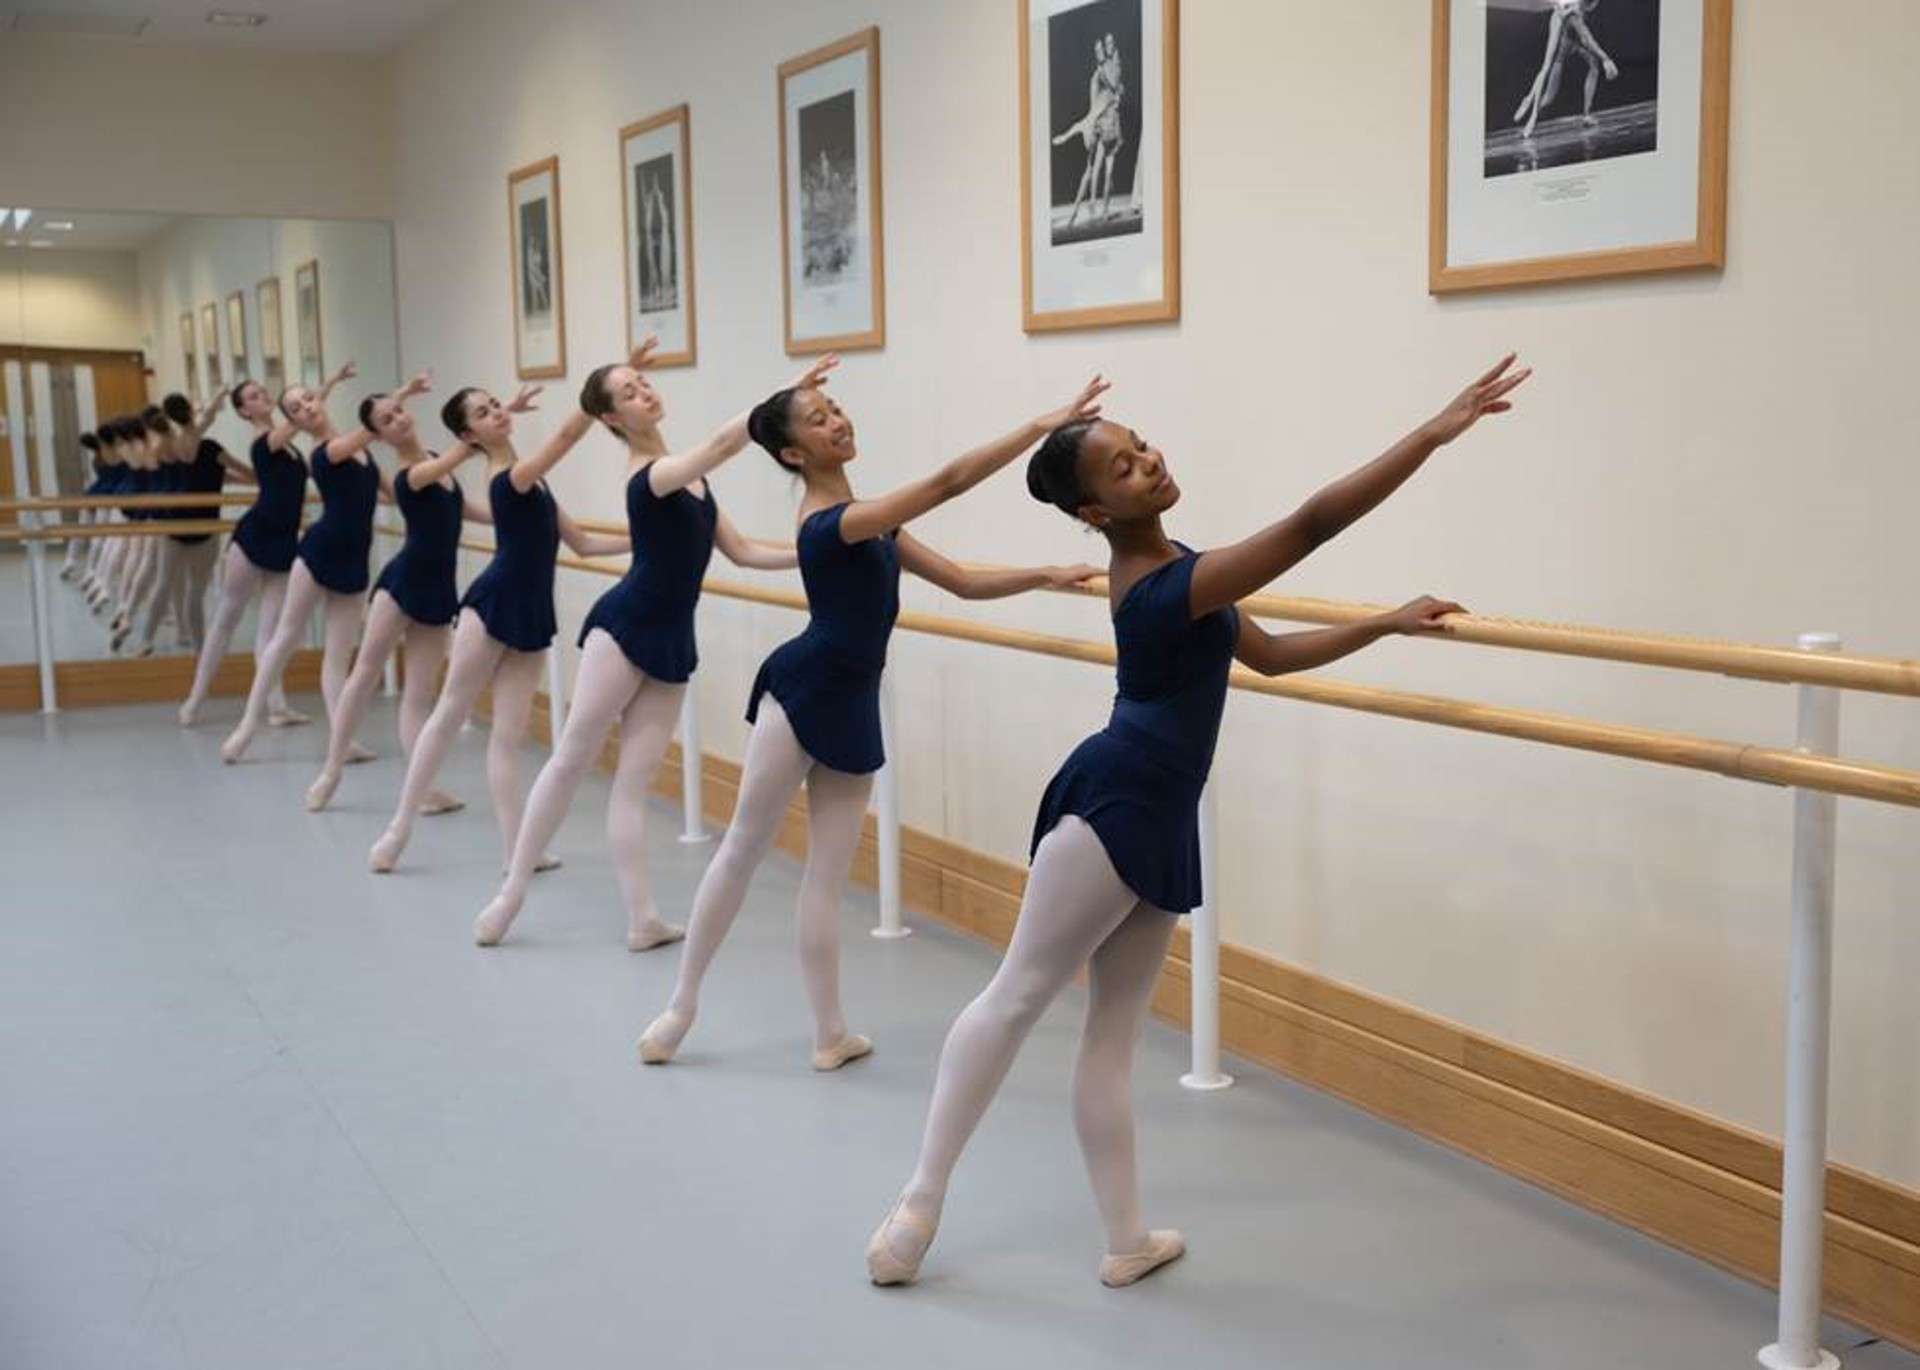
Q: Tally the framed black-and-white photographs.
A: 5